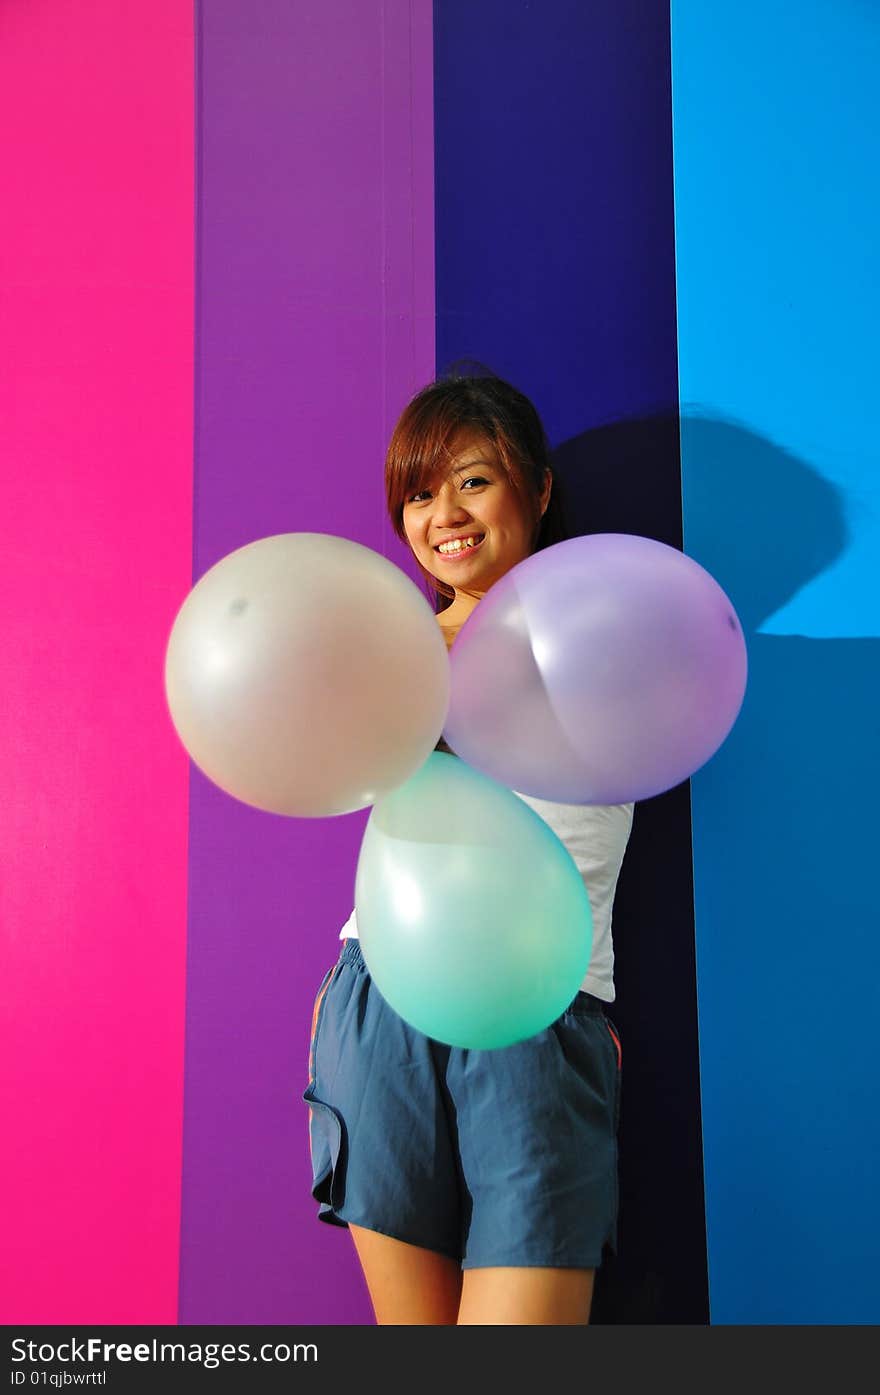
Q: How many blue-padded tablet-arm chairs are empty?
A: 0